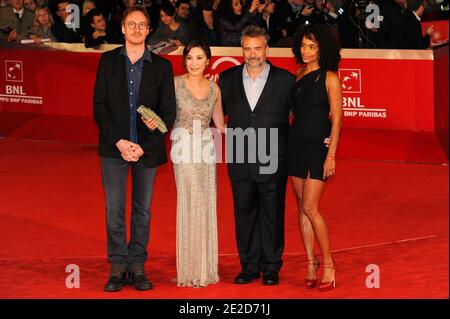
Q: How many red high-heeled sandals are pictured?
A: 2